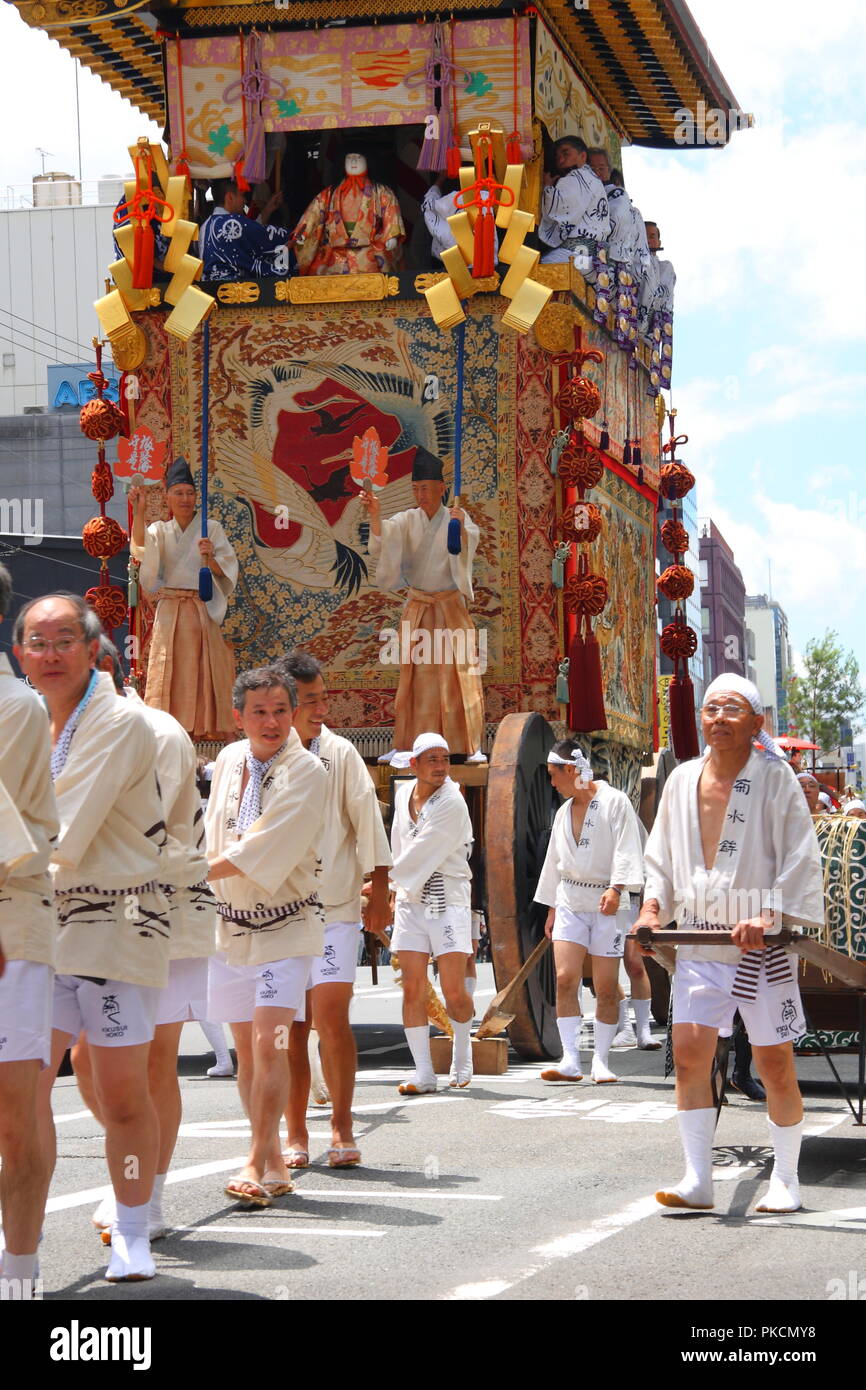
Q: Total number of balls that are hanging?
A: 12